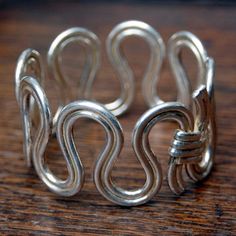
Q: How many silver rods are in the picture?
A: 2